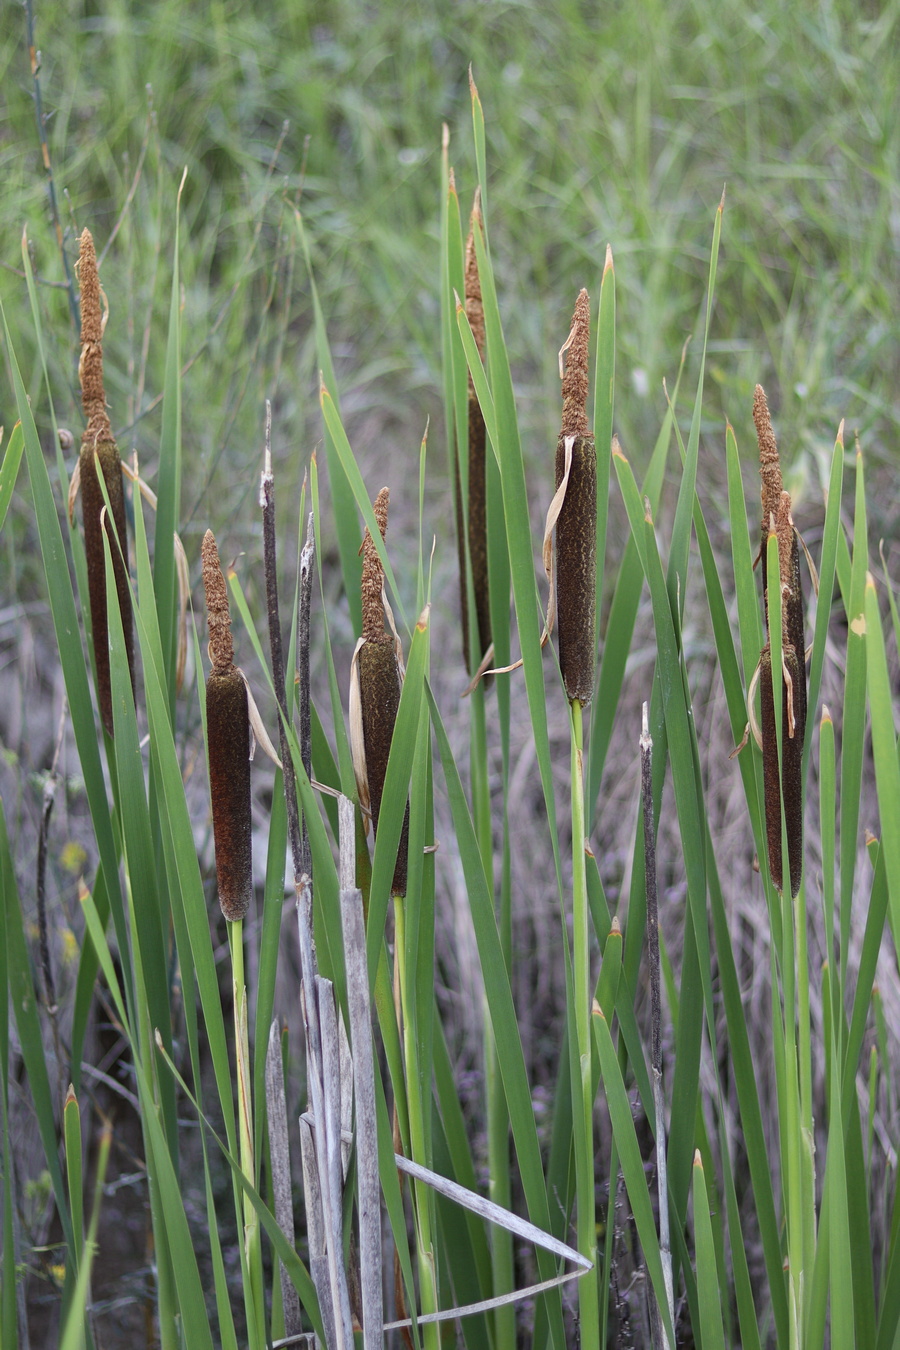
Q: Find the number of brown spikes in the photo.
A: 7